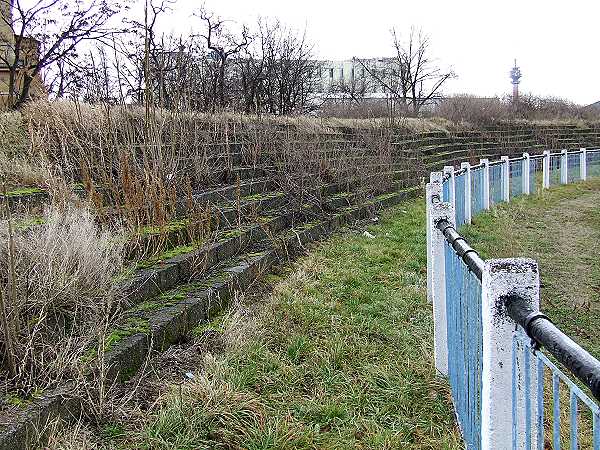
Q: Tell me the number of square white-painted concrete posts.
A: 12